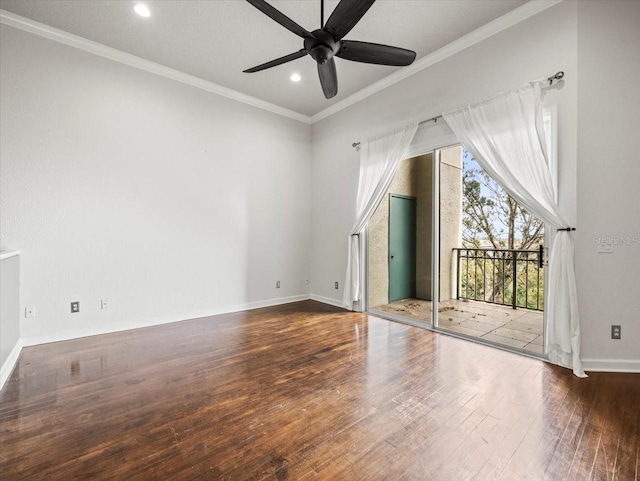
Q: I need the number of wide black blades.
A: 5